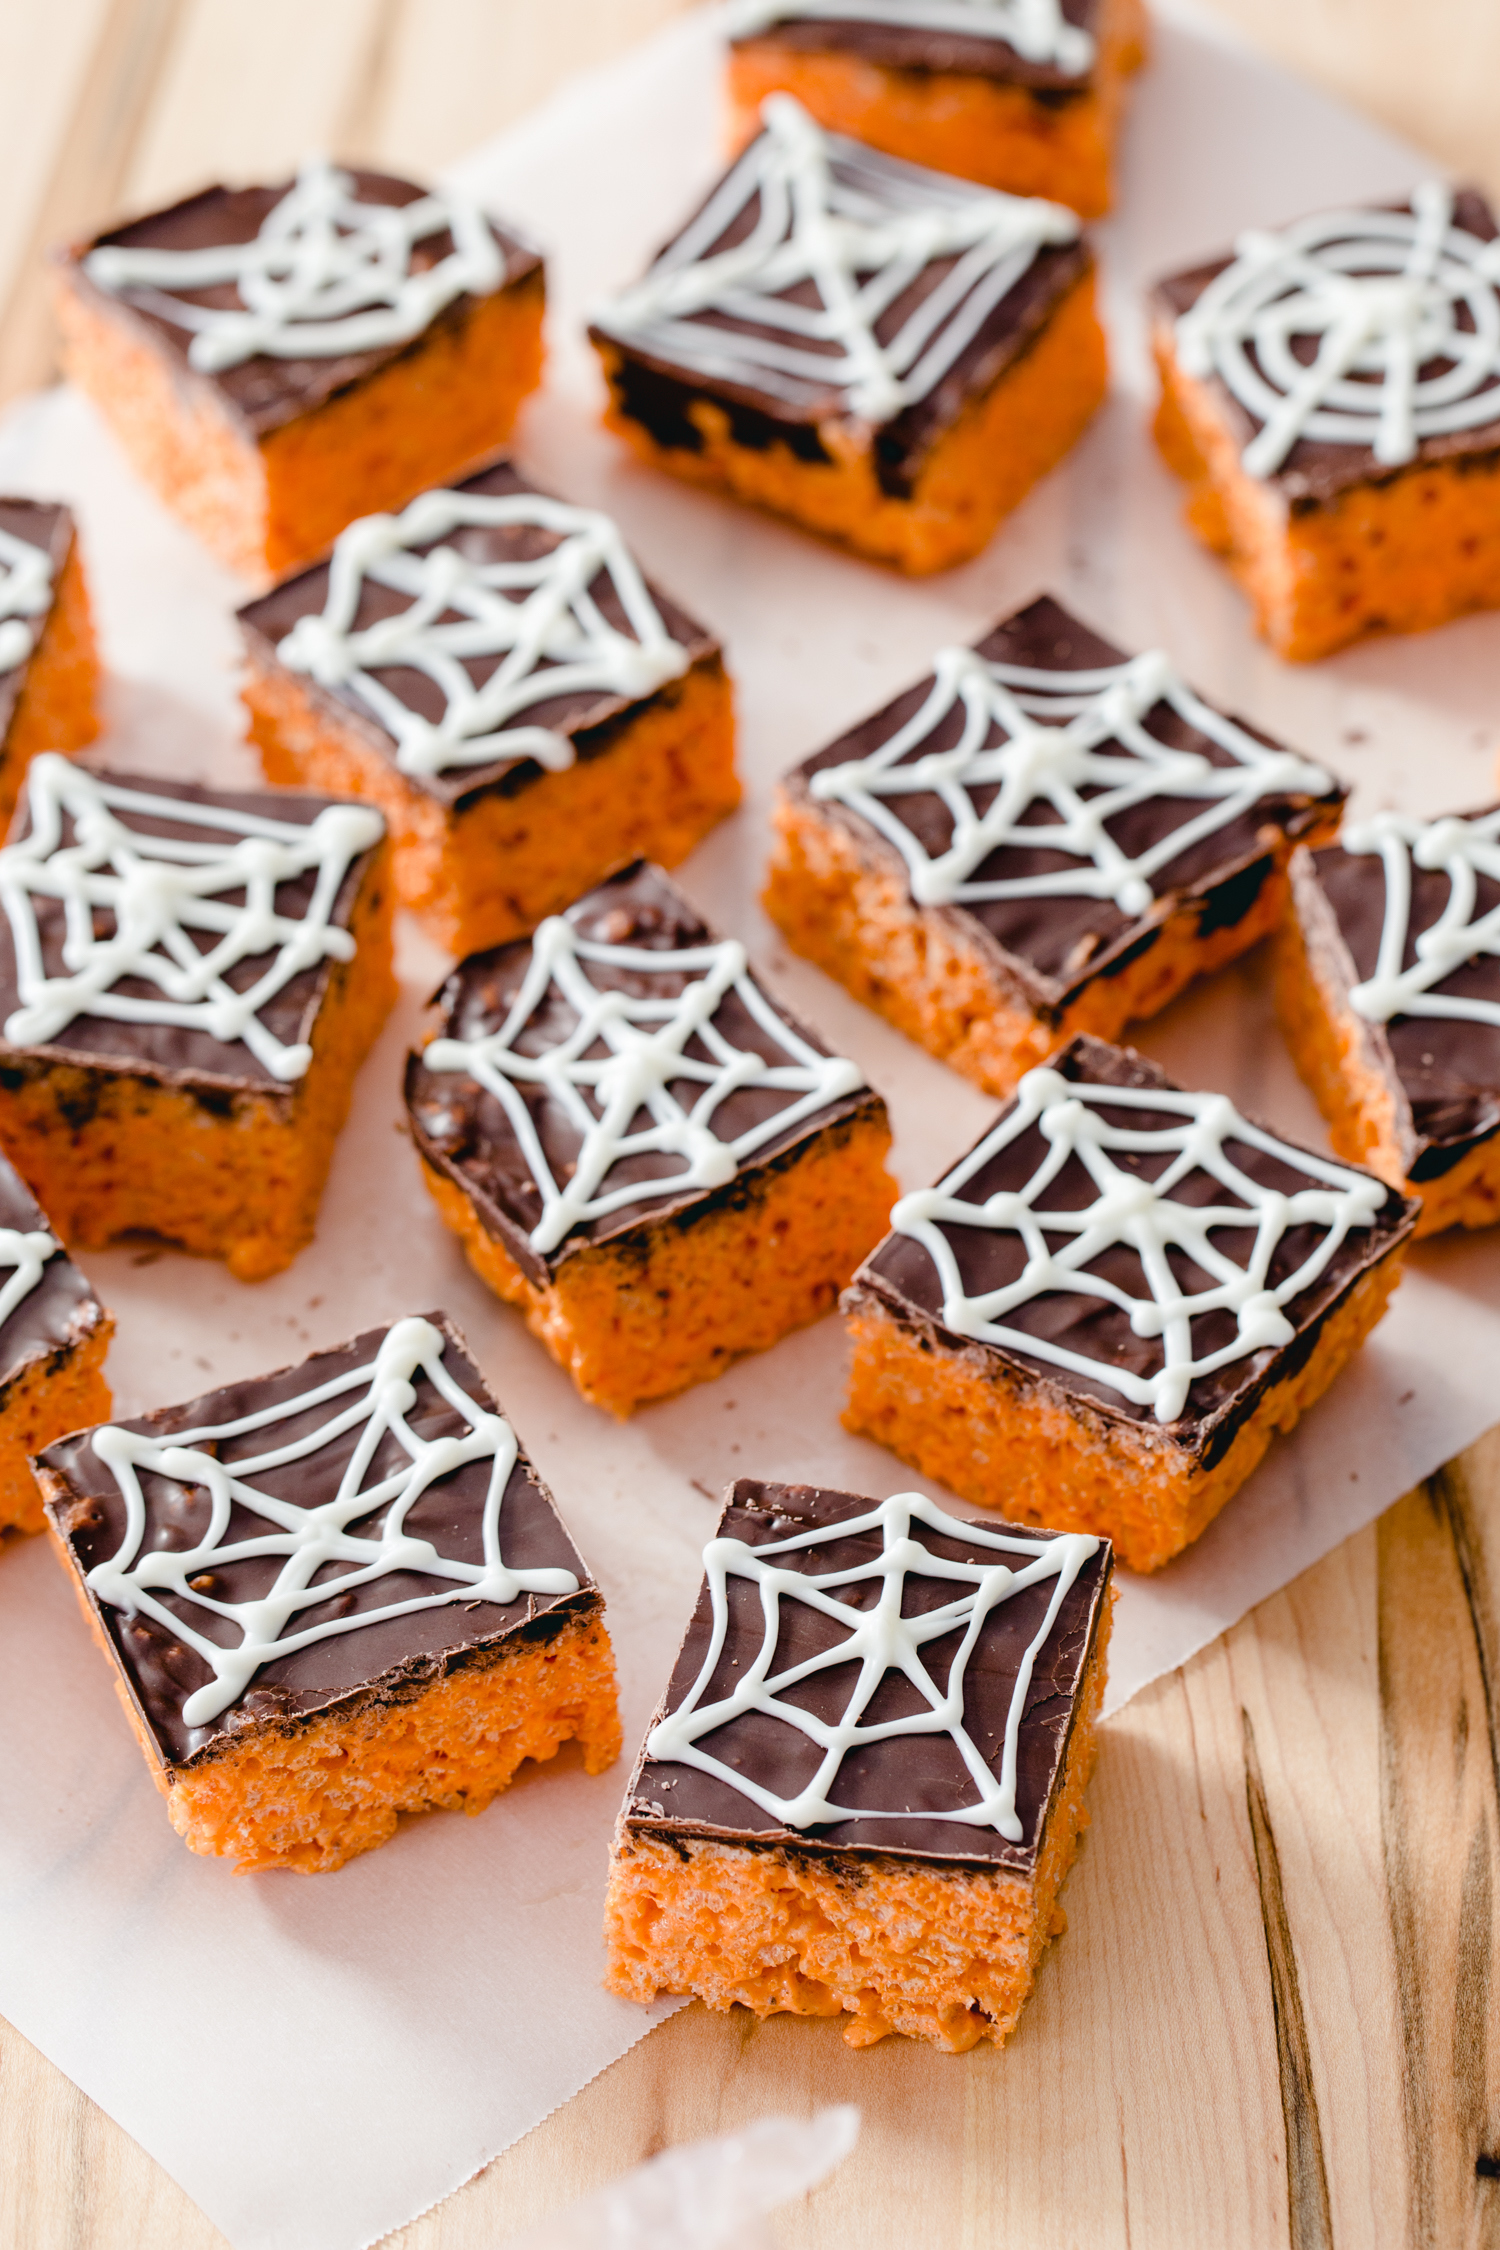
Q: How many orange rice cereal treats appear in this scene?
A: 14